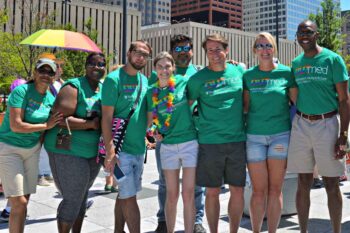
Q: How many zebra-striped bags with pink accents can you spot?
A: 1